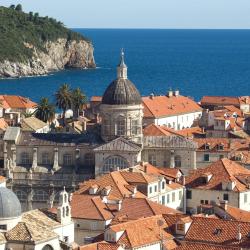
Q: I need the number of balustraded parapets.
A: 1